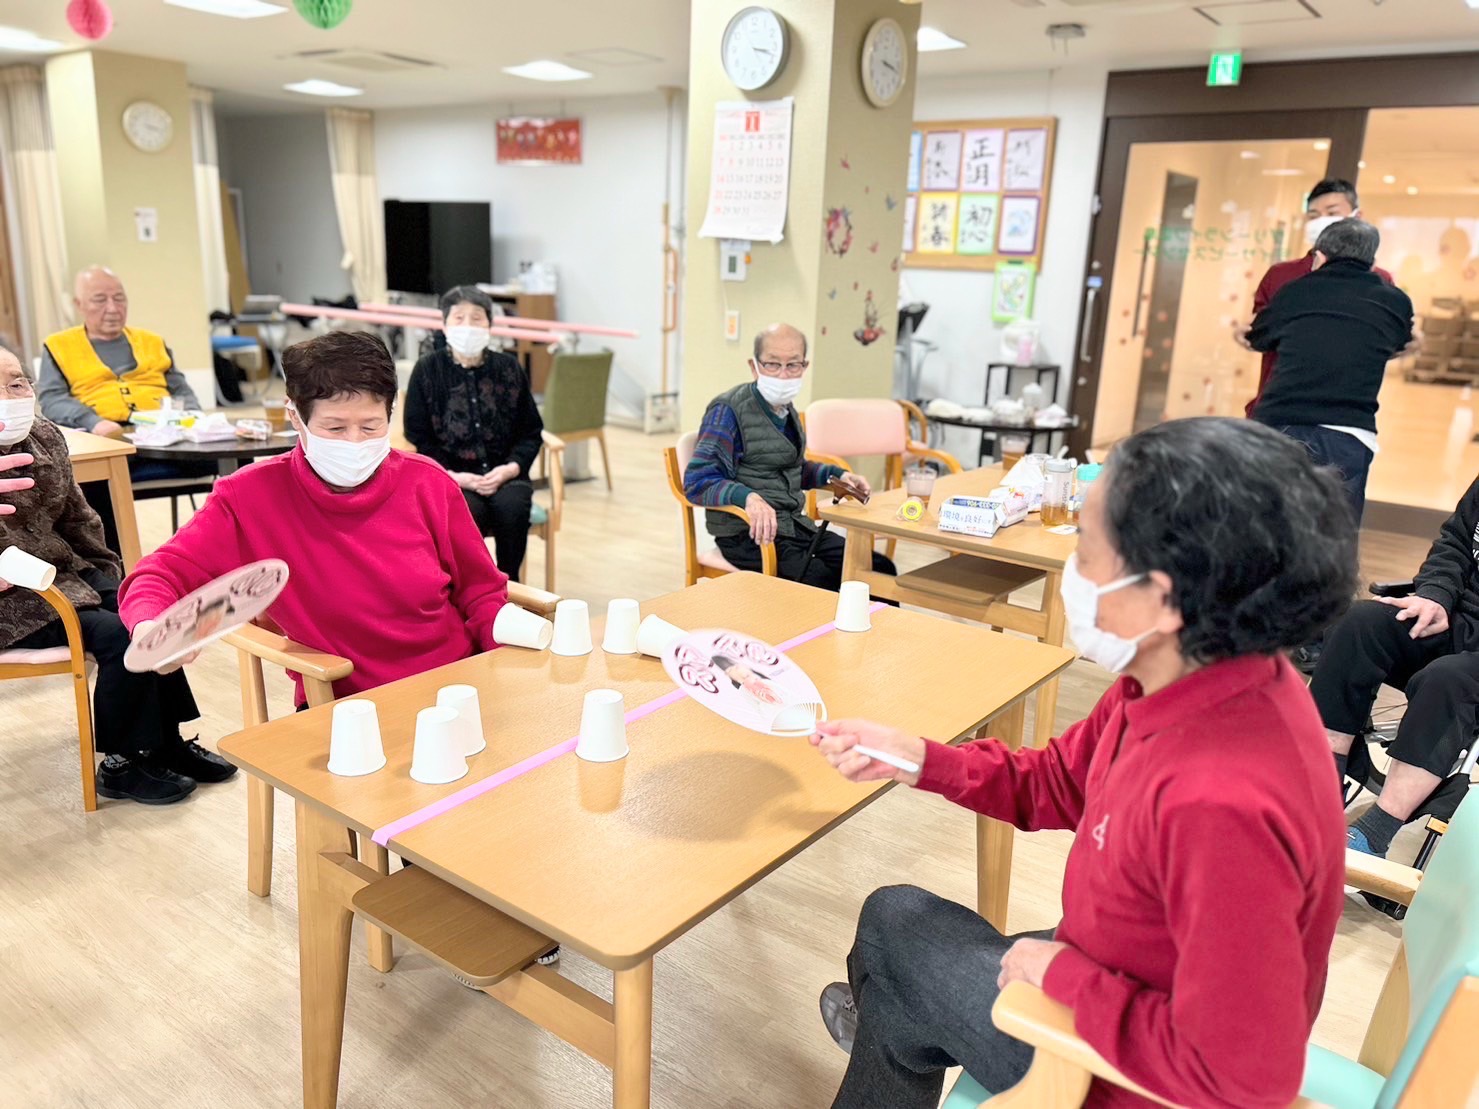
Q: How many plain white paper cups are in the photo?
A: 10